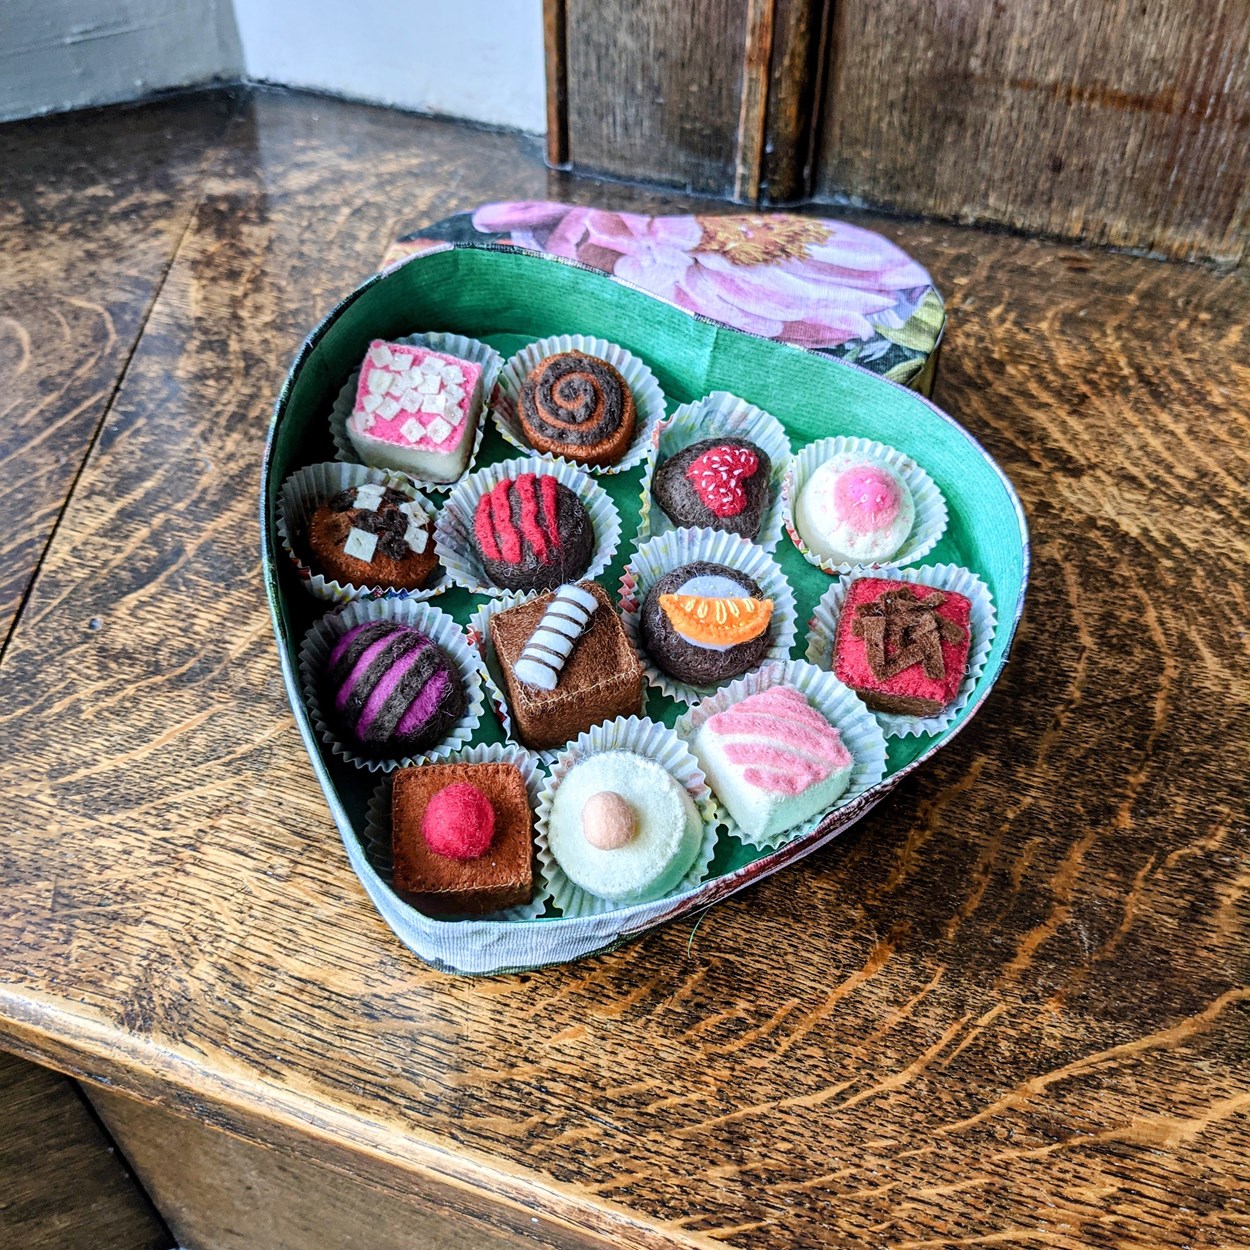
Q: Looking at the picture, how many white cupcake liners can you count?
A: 13